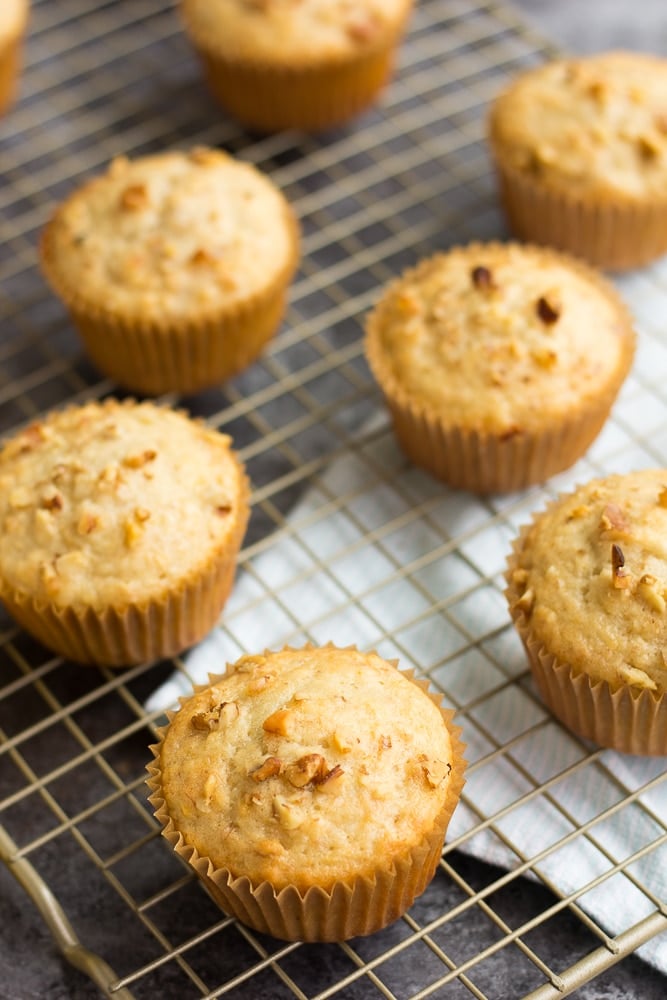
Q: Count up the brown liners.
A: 8